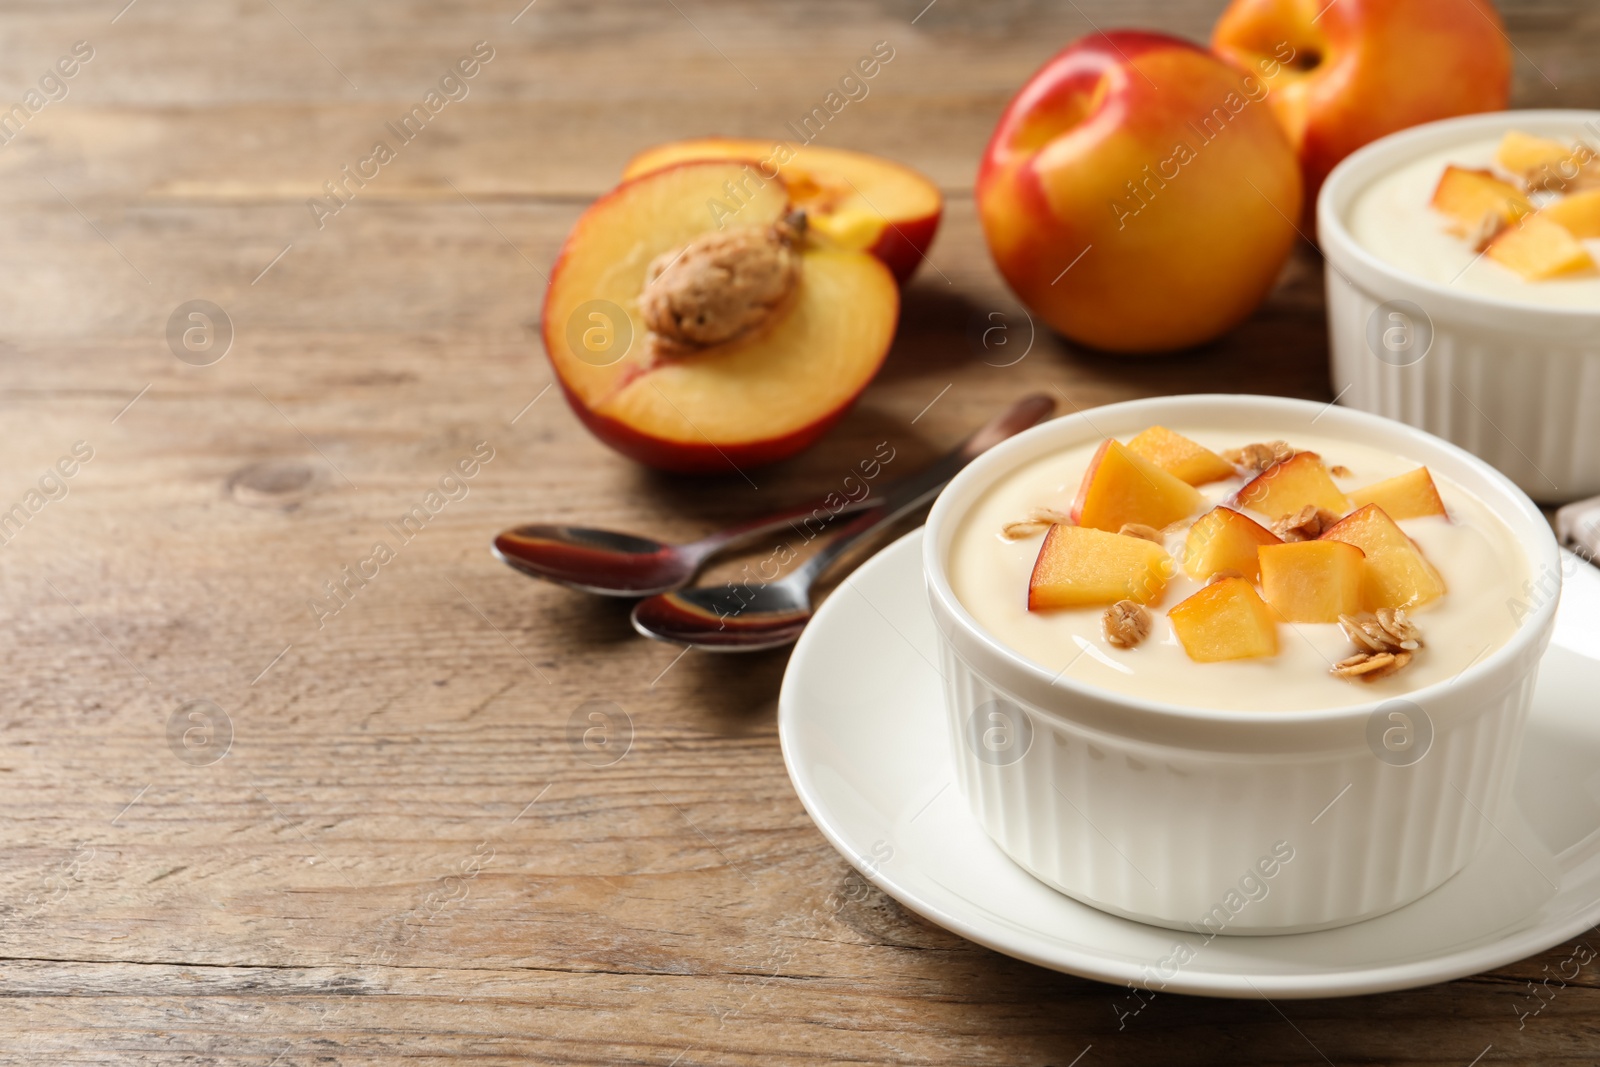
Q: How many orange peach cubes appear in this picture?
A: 13